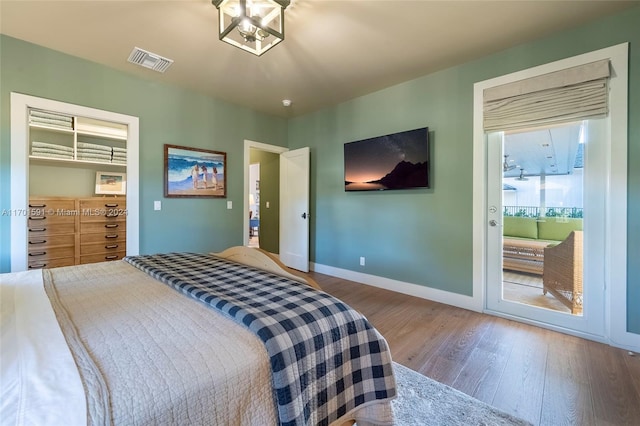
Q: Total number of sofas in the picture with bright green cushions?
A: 1